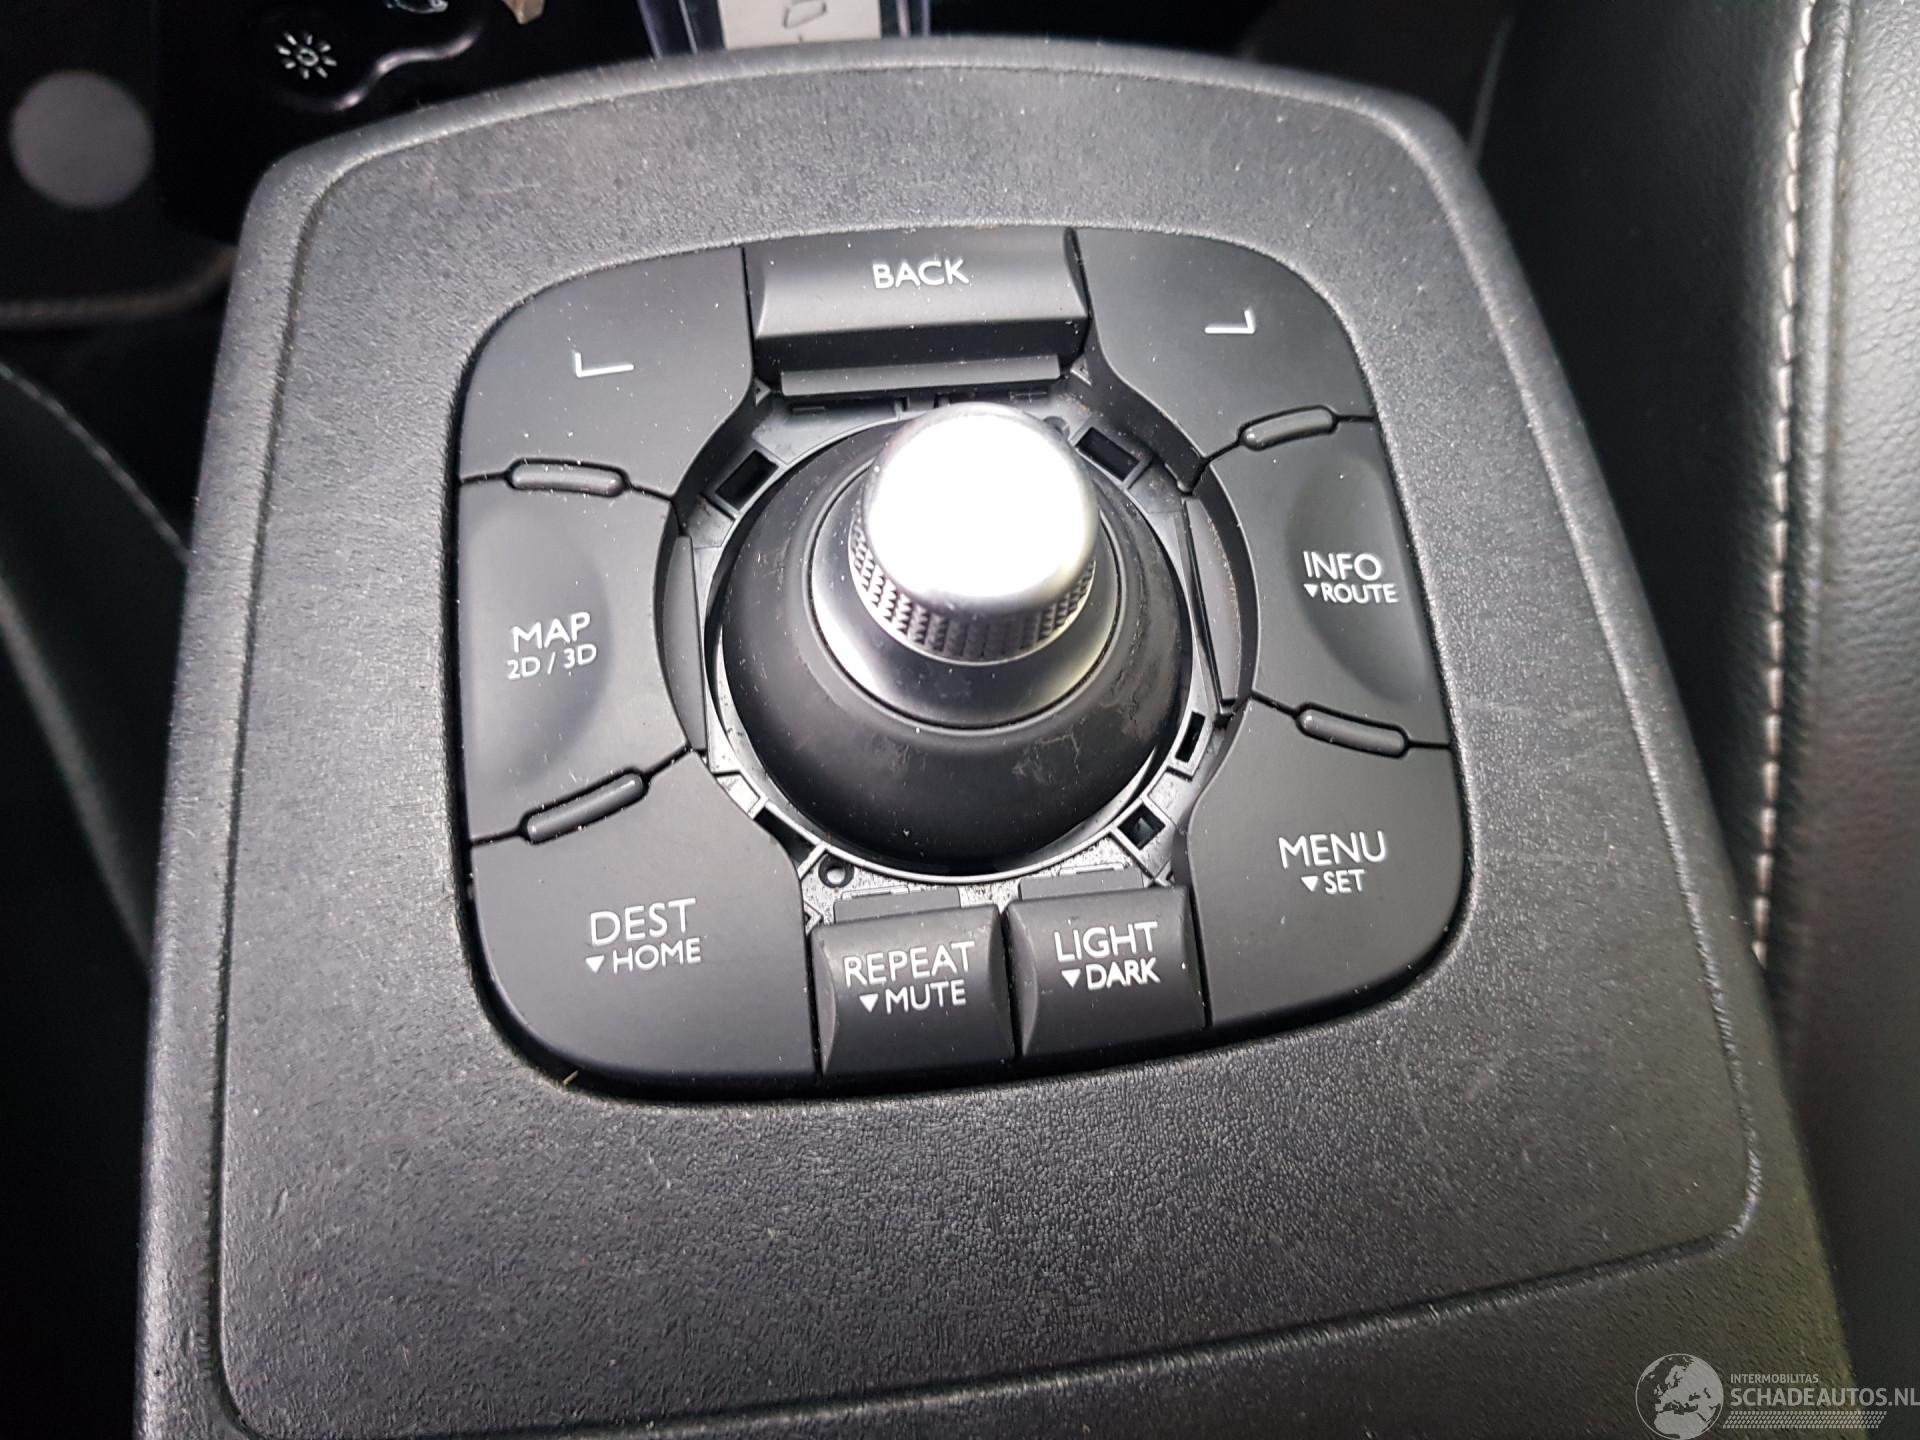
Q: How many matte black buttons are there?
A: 9